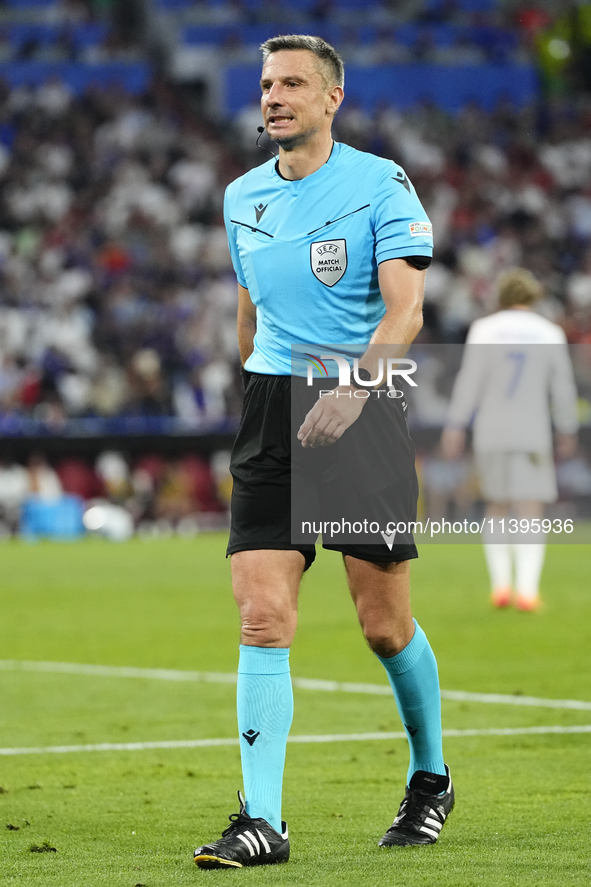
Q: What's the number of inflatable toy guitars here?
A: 0